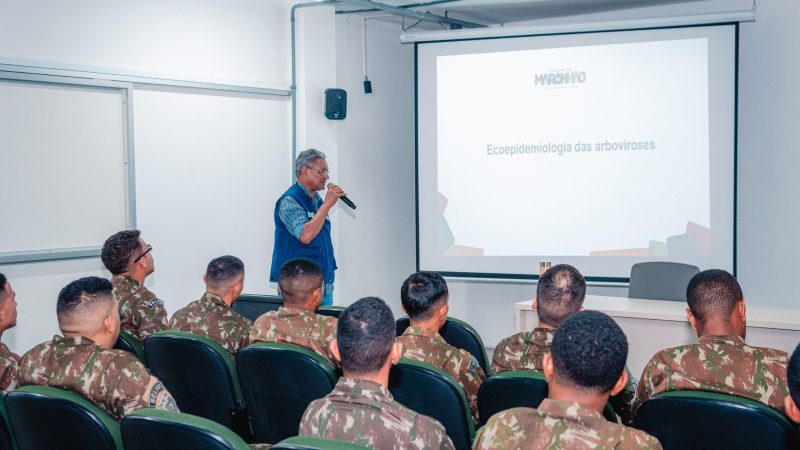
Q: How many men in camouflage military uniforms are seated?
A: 11